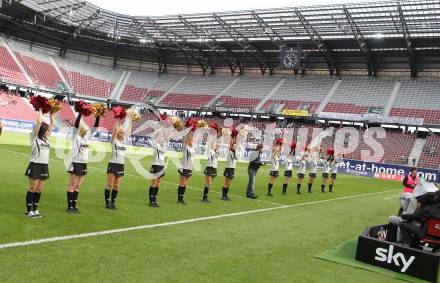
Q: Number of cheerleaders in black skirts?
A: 13